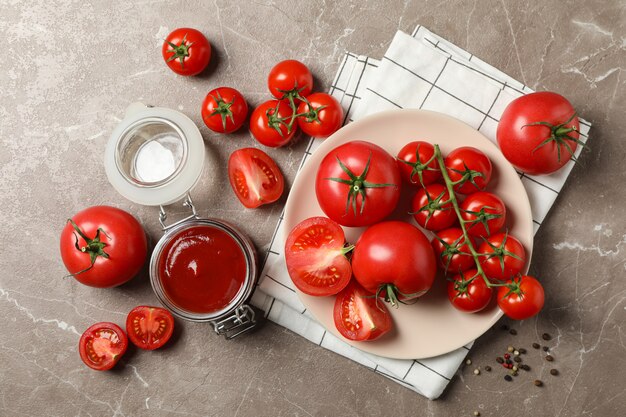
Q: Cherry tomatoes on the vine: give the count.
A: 11